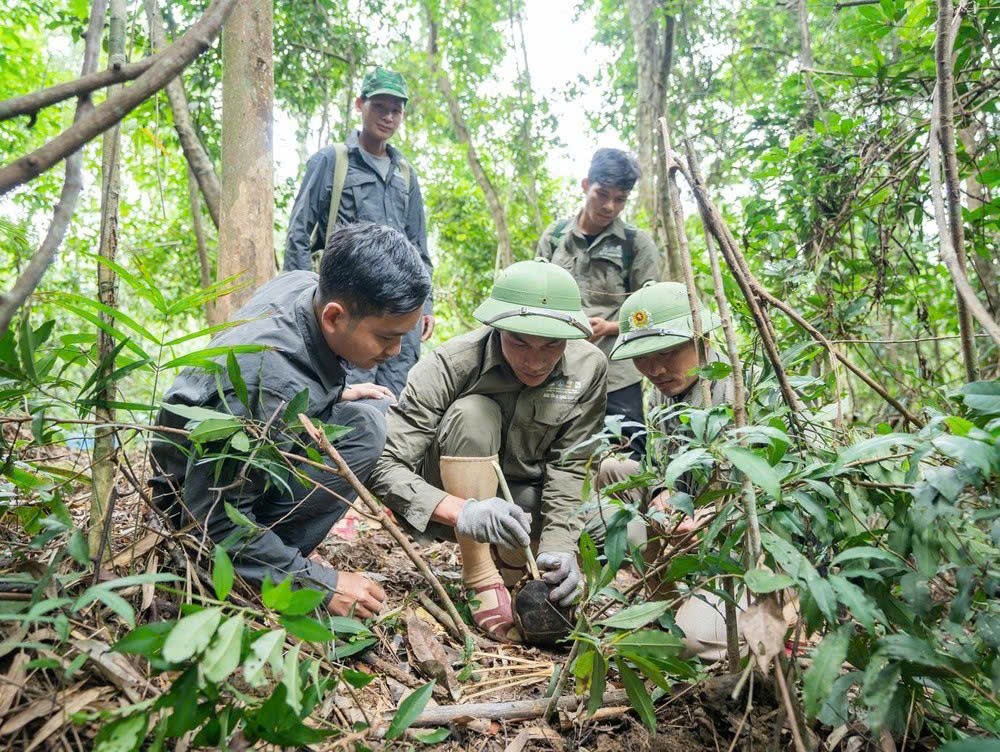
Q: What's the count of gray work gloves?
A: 2